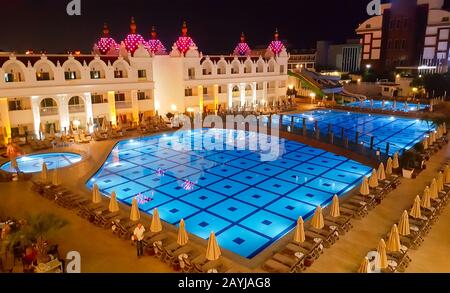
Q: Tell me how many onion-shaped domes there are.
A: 6